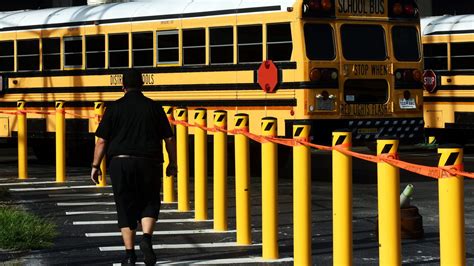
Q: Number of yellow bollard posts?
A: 13